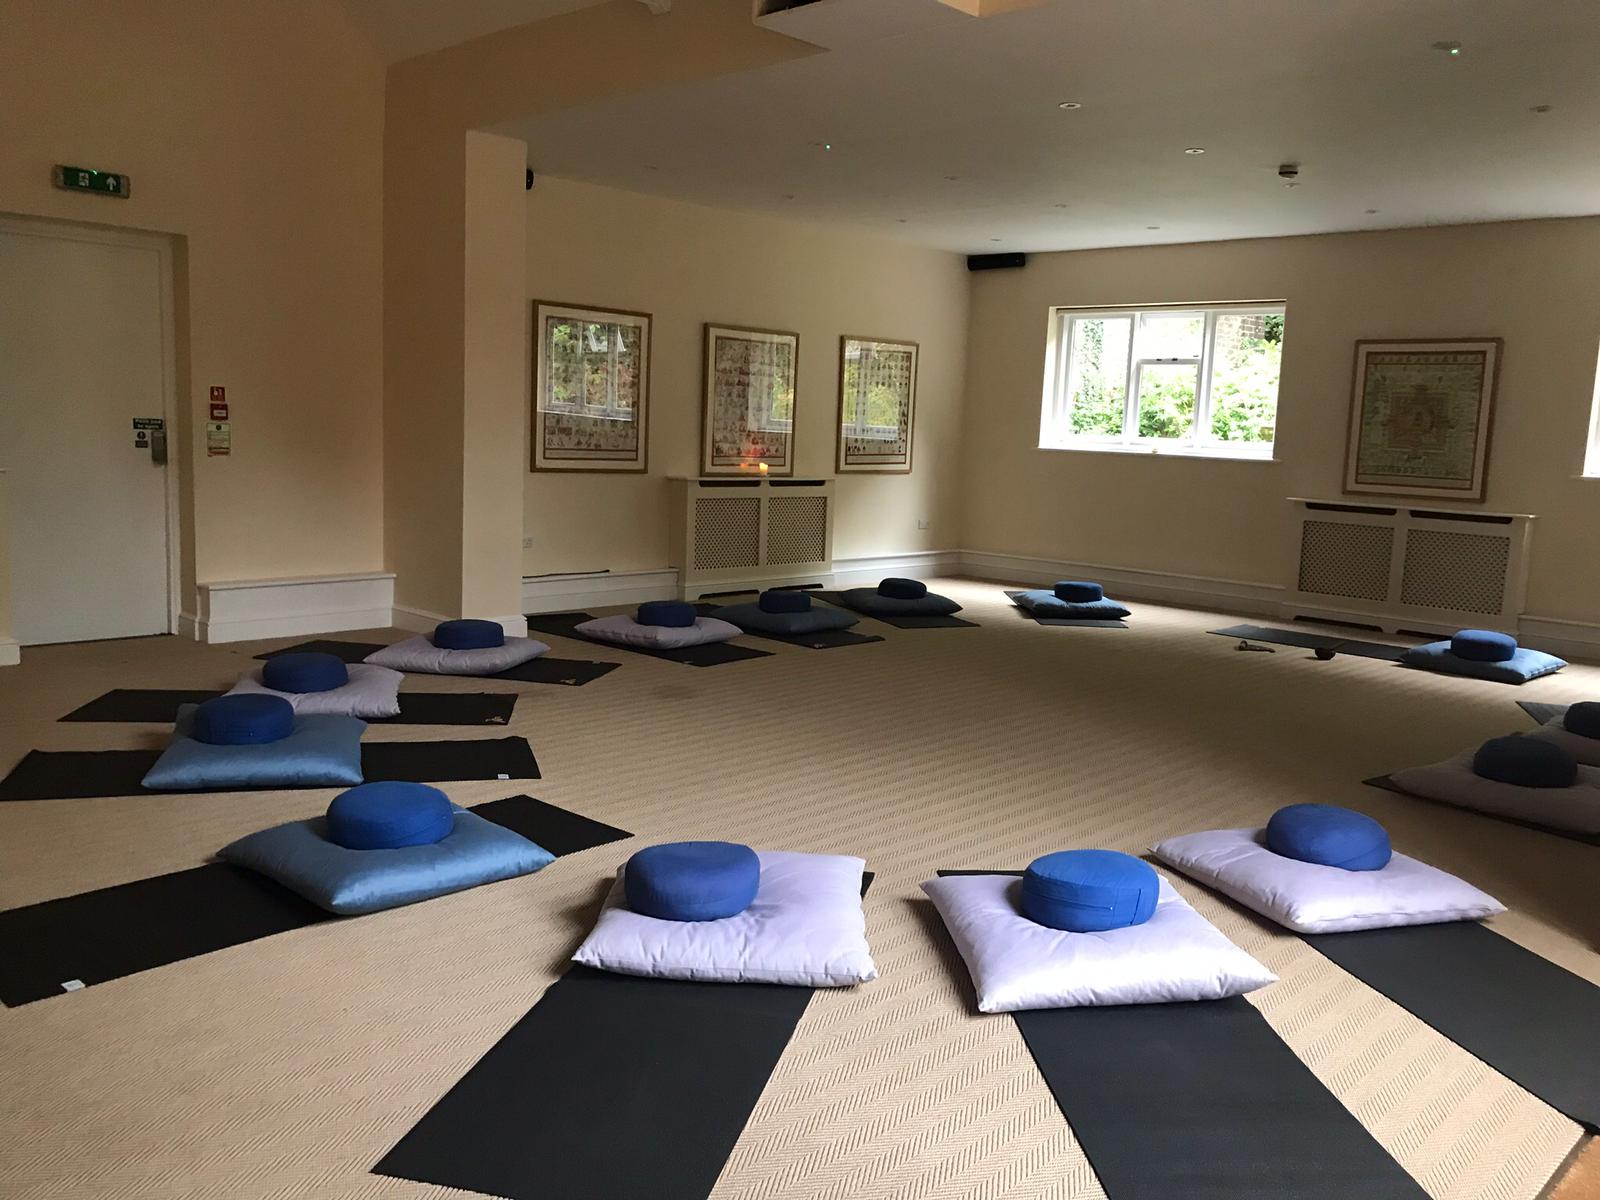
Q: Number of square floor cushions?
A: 14